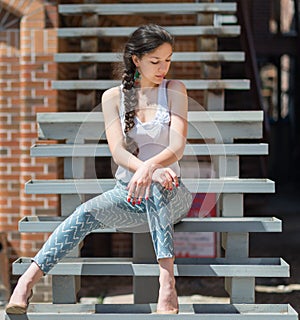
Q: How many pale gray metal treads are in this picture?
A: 10